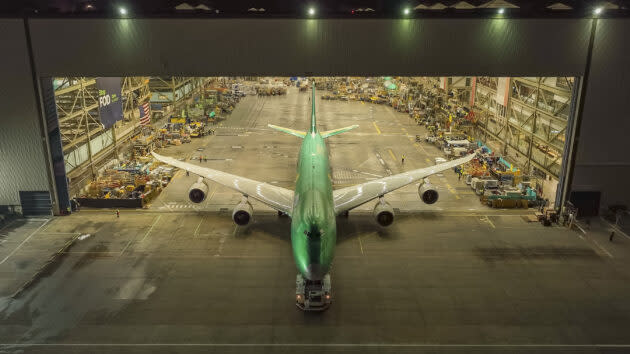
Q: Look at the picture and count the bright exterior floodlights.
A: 5